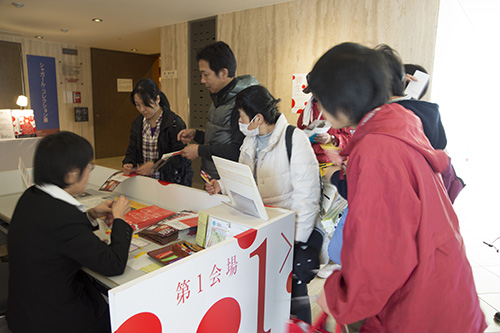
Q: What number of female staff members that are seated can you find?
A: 1